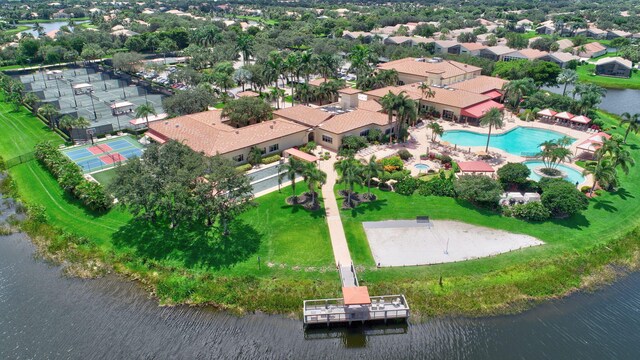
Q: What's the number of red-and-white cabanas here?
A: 5